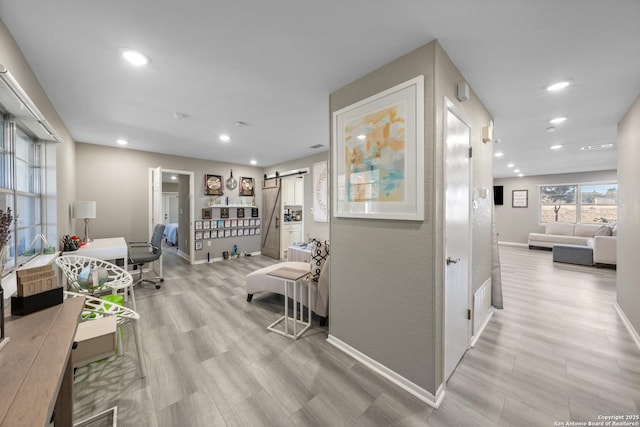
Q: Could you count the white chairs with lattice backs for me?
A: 2